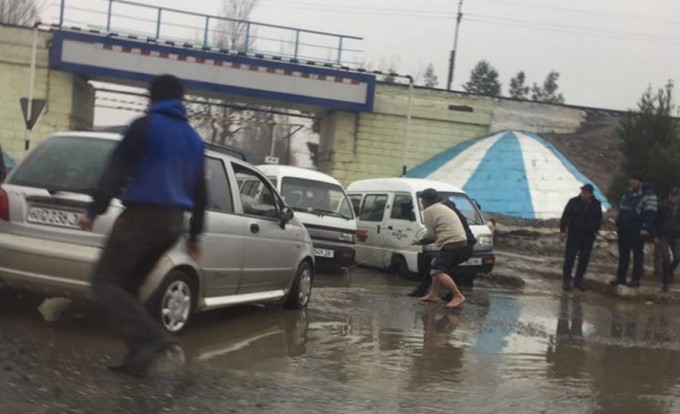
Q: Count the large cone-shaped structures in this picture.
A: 1